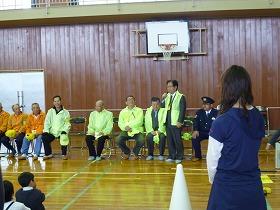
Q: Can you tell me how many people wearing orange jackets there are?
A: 3